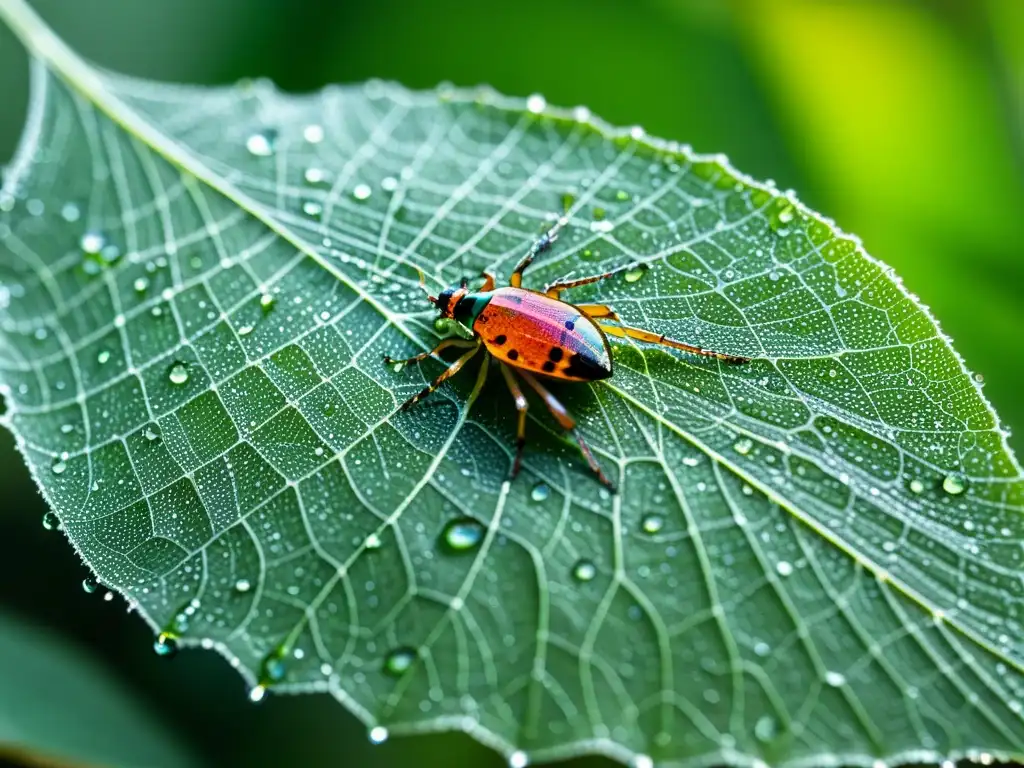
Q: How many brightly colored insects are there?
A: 1